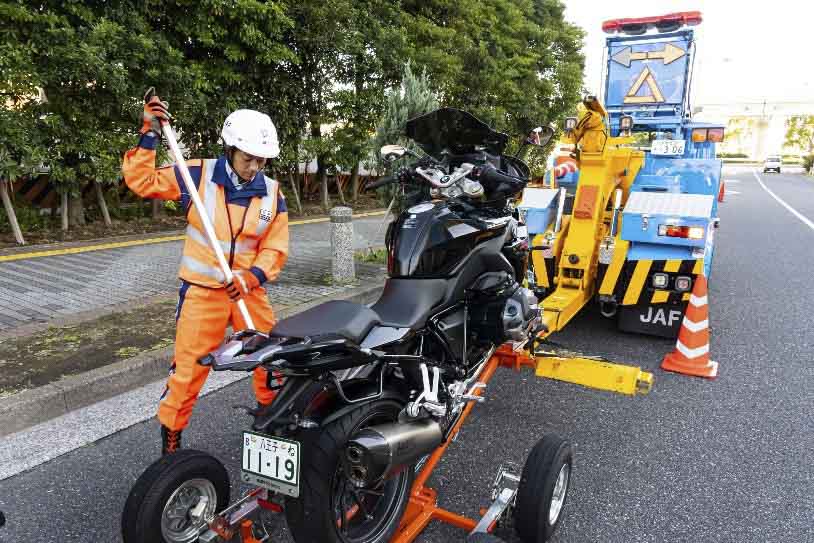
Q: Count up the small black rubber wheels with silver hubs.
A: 2